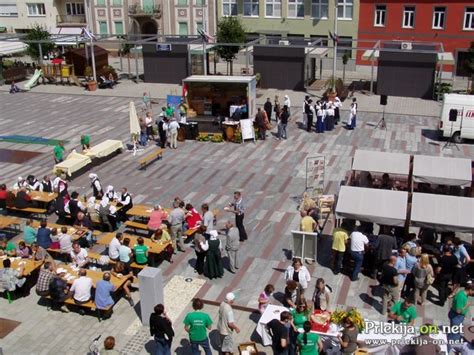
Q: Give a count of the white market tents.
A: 4